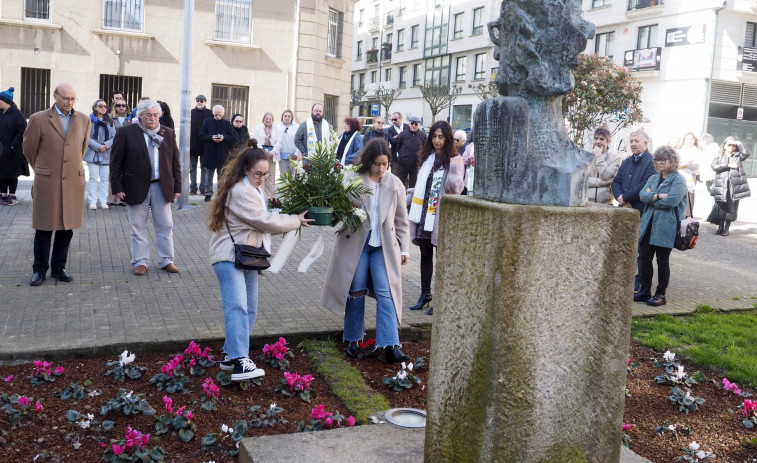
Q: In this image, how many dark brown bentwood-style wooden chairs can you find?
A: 0